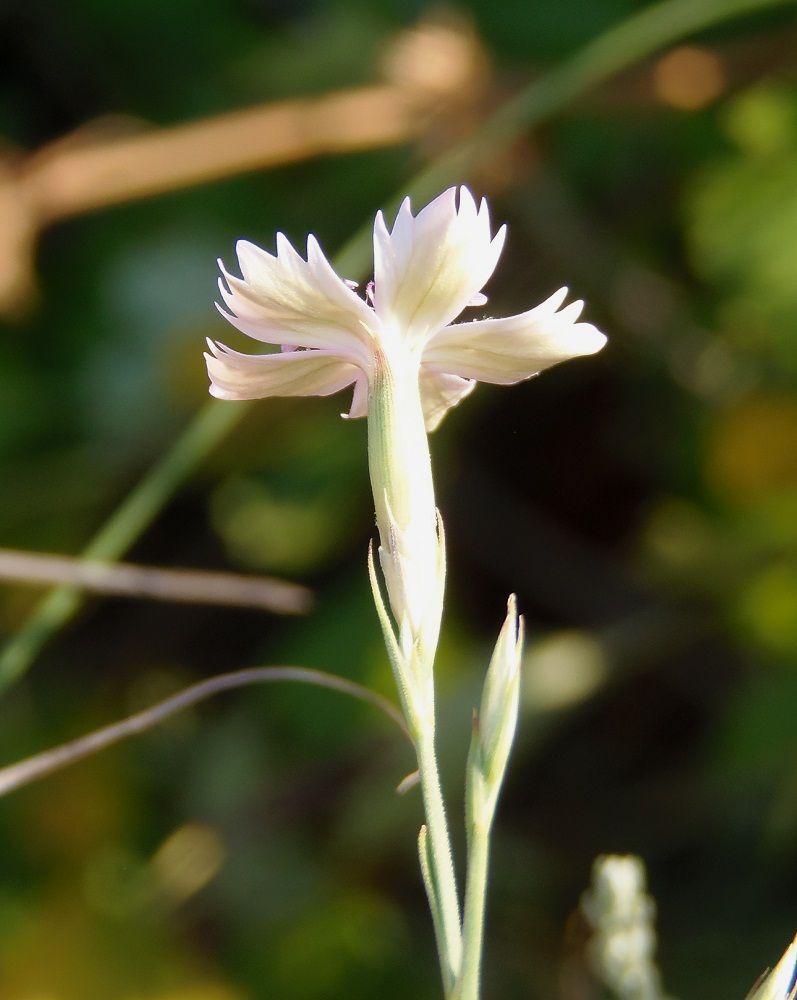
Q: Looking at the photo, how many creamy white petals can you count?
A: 5